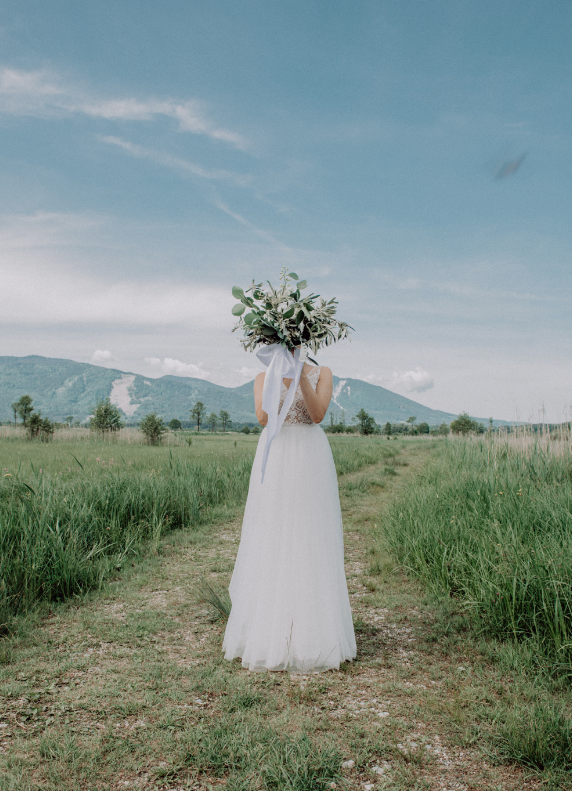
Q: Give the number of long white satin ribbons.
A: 2